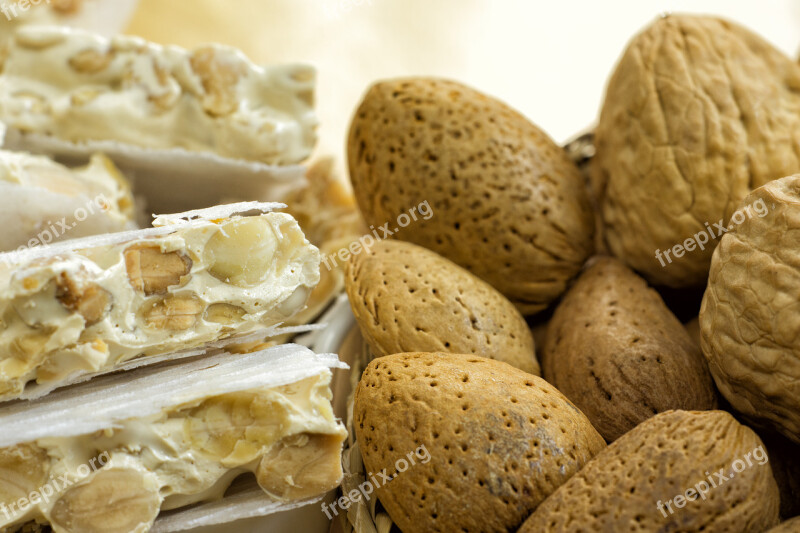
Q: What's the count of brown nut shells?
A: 7